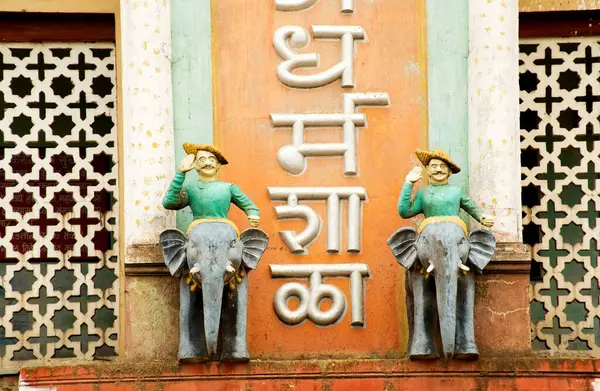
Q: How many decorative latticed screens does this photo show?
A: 2